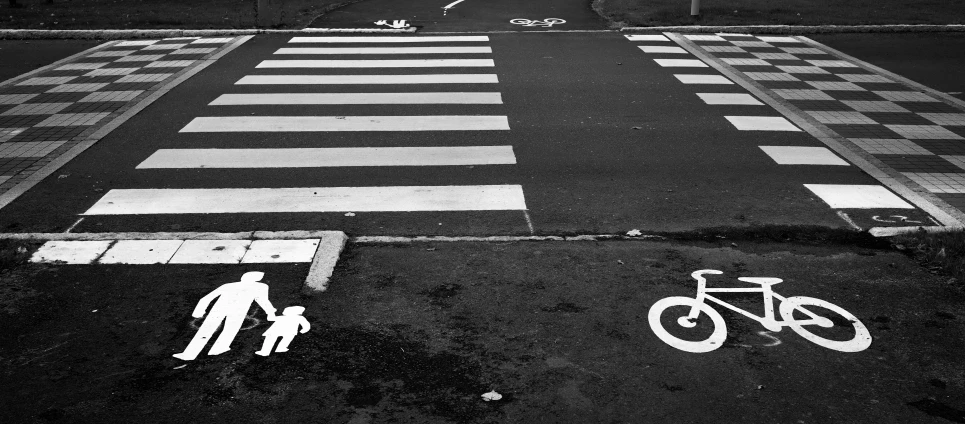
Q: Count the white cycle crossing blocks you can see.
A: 8